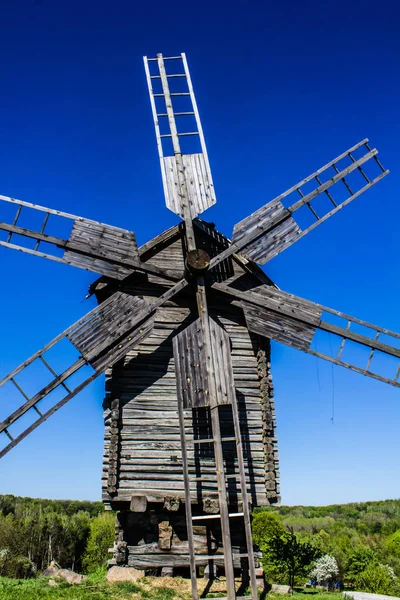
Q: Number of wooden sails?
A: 6